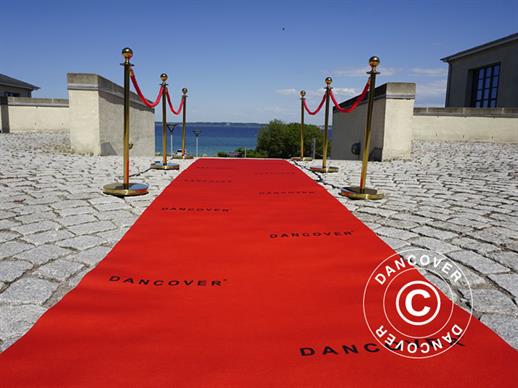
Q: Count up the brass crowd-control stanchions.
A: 6